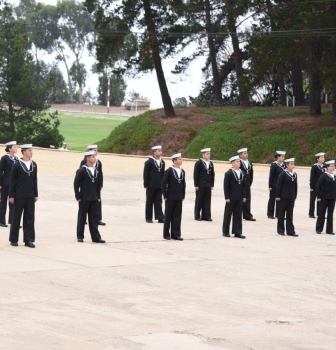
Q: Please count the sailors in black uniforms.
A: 13